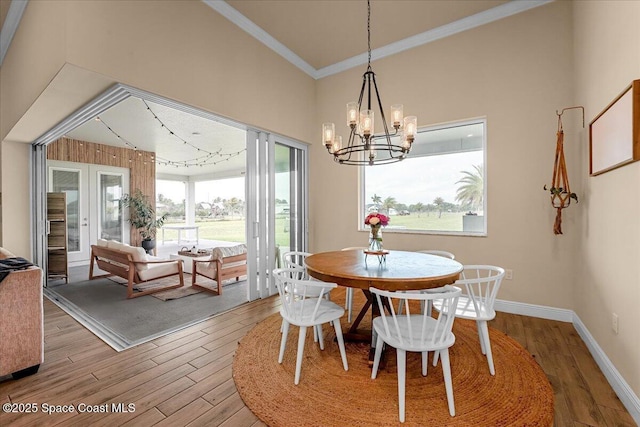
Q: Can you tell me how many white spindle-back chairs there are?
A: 6